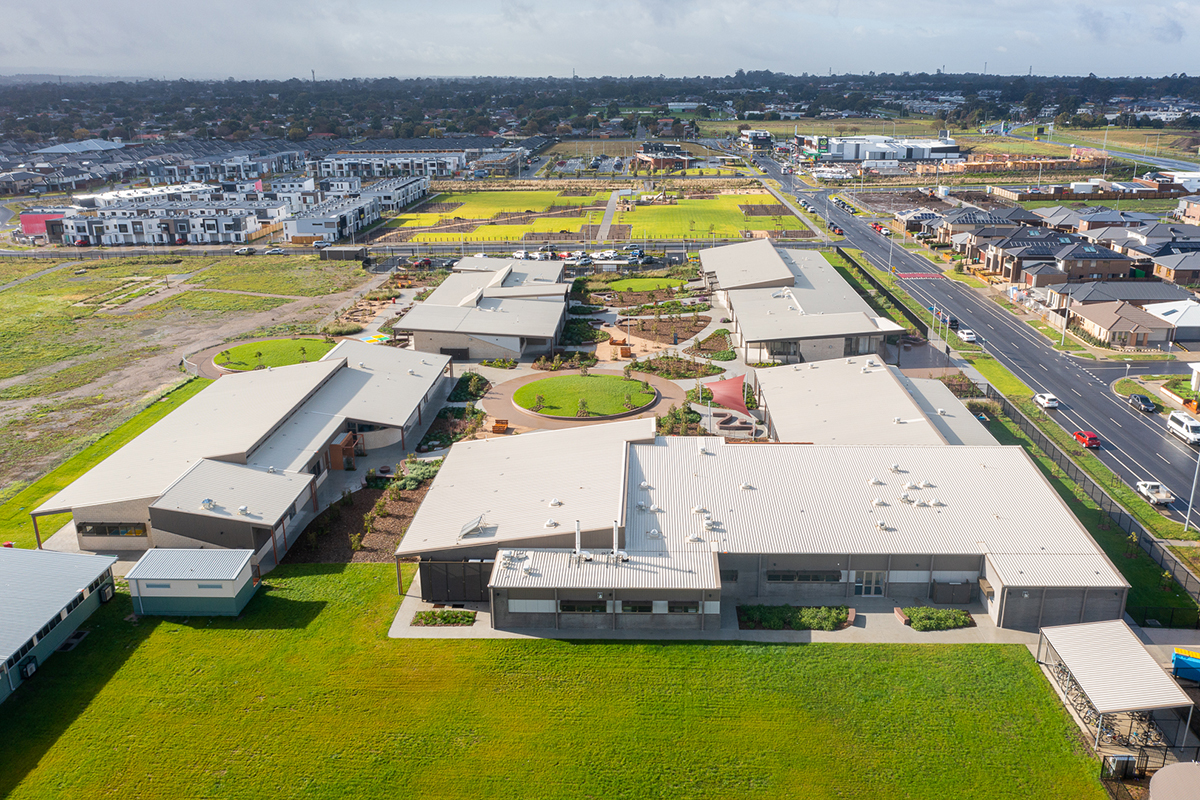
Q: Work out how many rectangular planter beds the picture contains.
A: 3